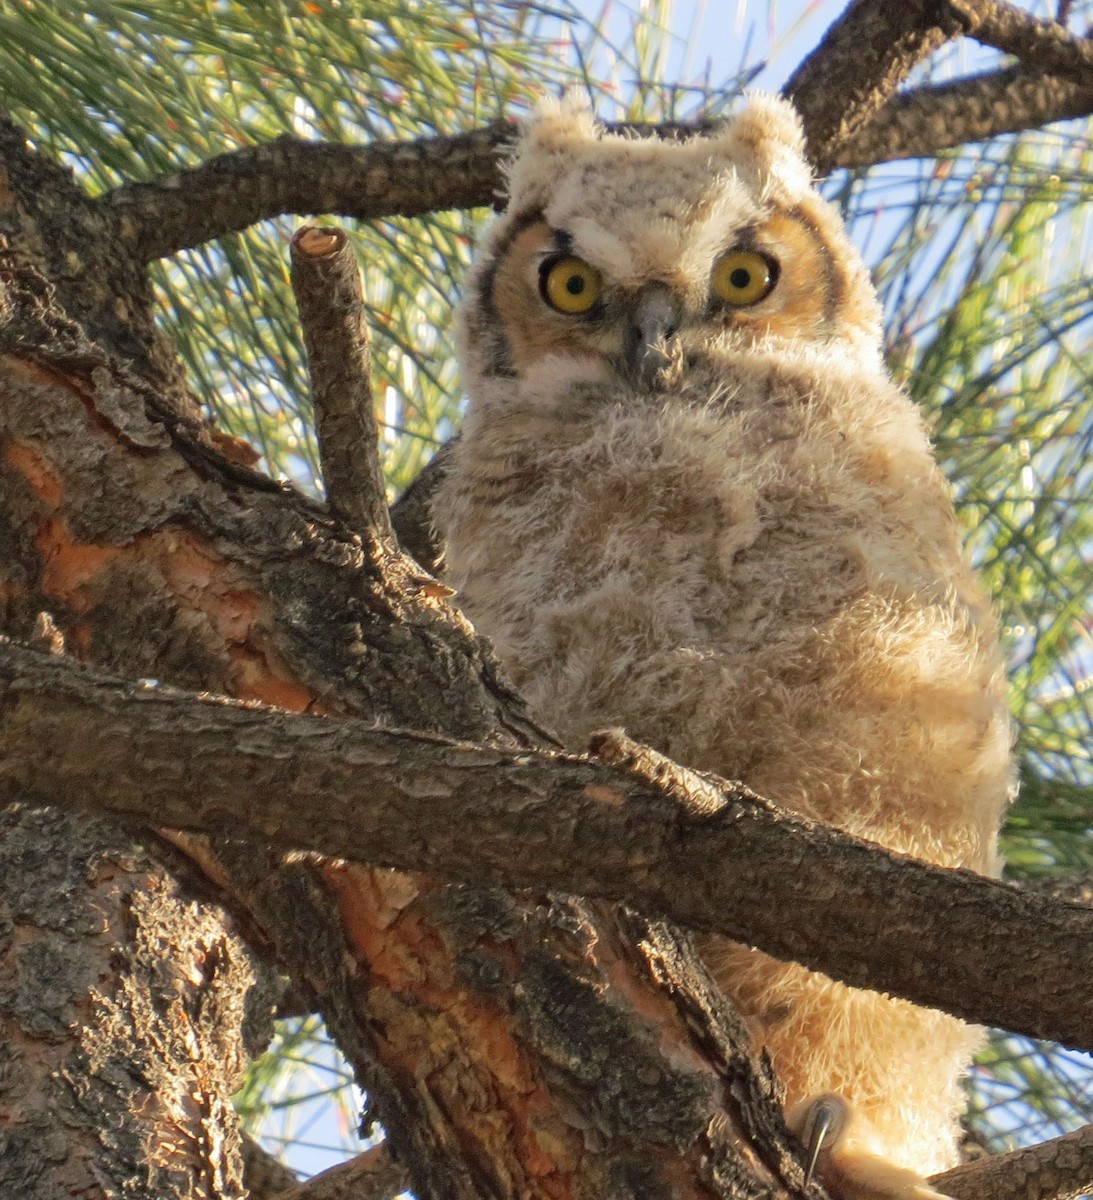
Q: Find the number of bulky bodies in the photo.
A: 1